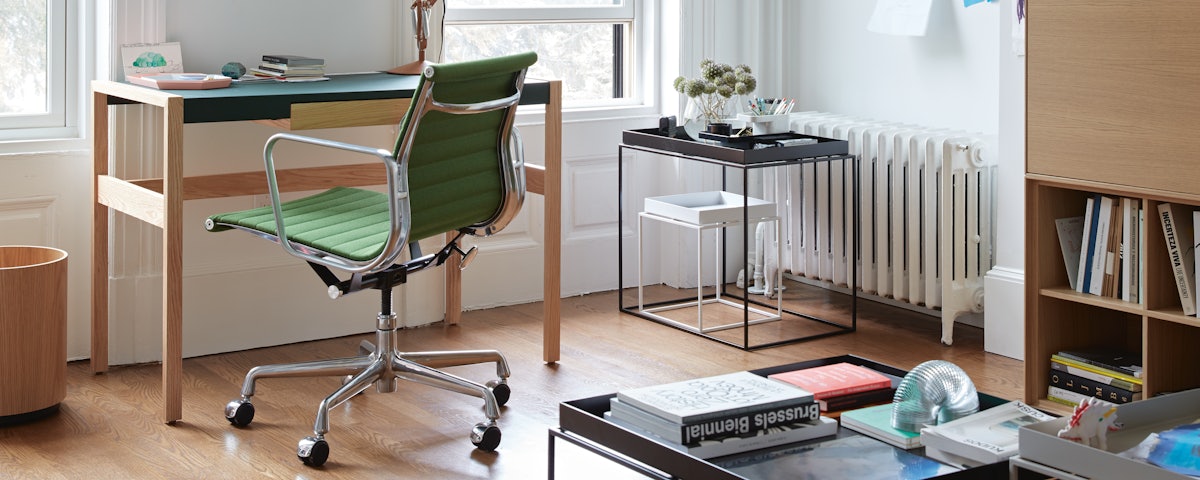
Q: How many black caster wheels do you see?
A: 4